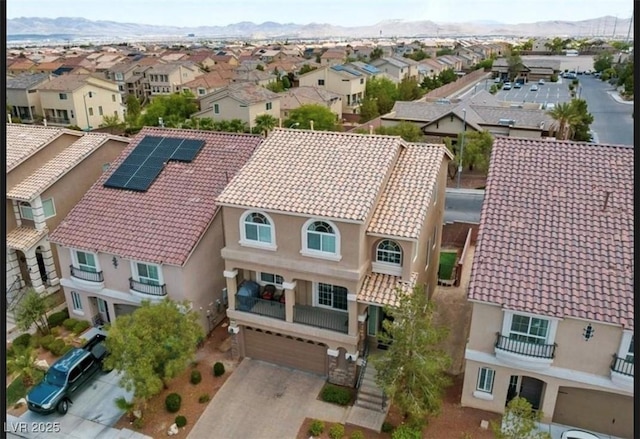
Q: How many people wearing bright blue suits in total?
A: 0